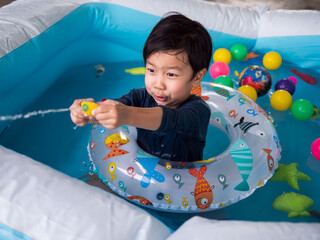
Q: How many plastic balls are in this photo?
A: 12